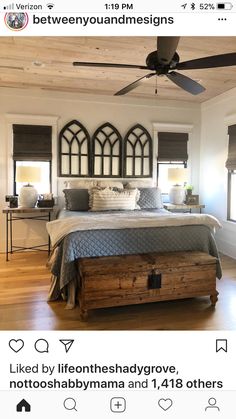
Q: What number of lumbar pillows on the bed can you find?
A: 1